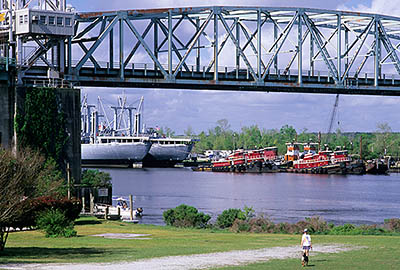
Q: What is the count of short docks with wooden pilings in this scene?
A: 1